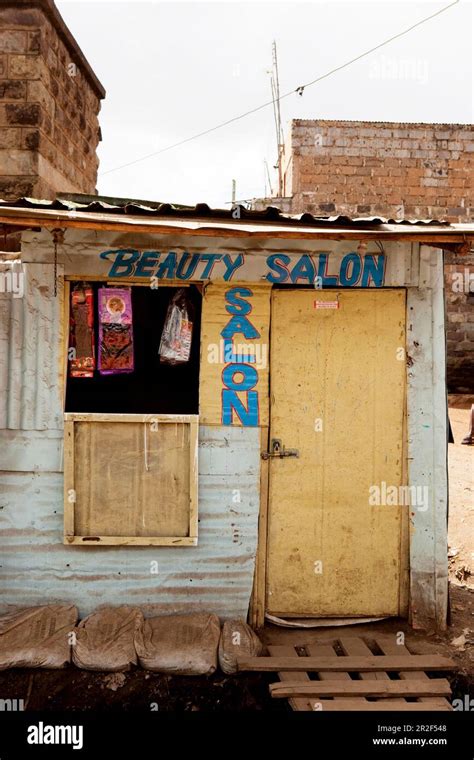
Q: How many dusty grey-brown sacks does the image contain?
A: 4